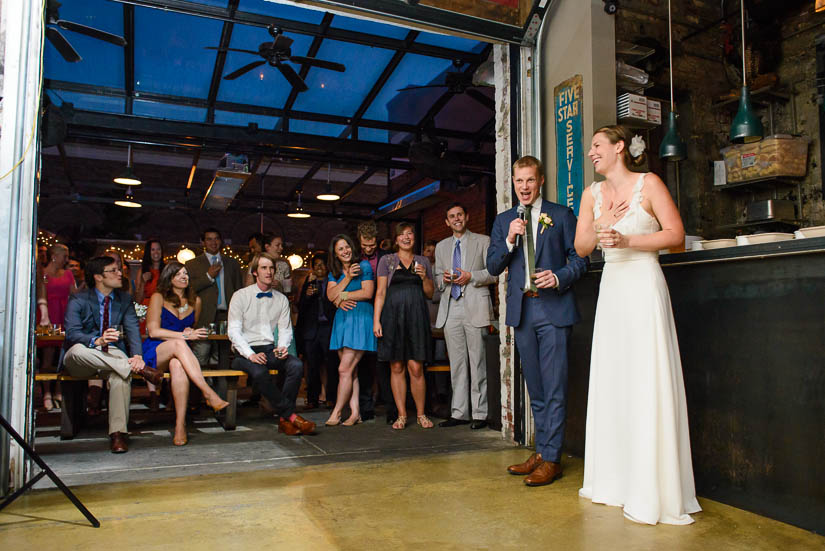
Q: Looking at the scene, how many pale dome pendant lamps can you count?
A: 4